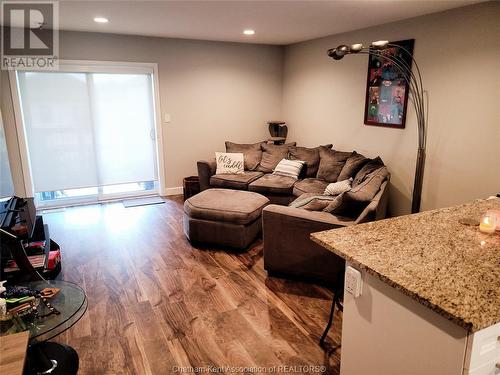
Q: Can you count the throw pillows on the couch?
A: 3